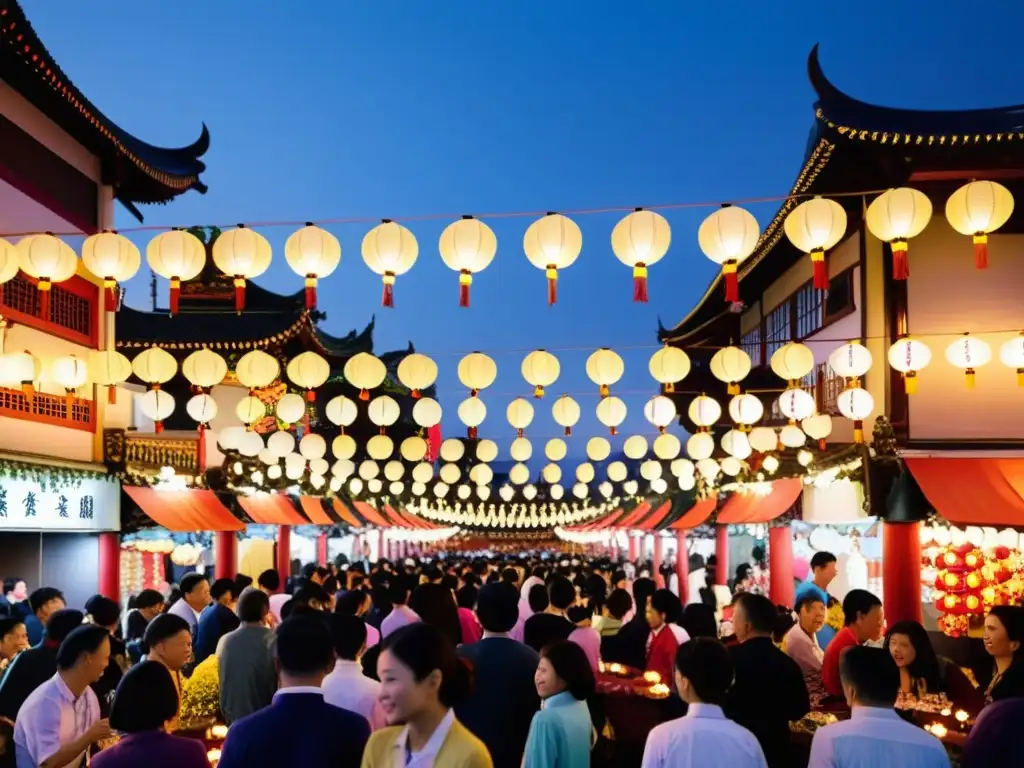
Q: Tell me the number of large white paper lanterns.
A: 14